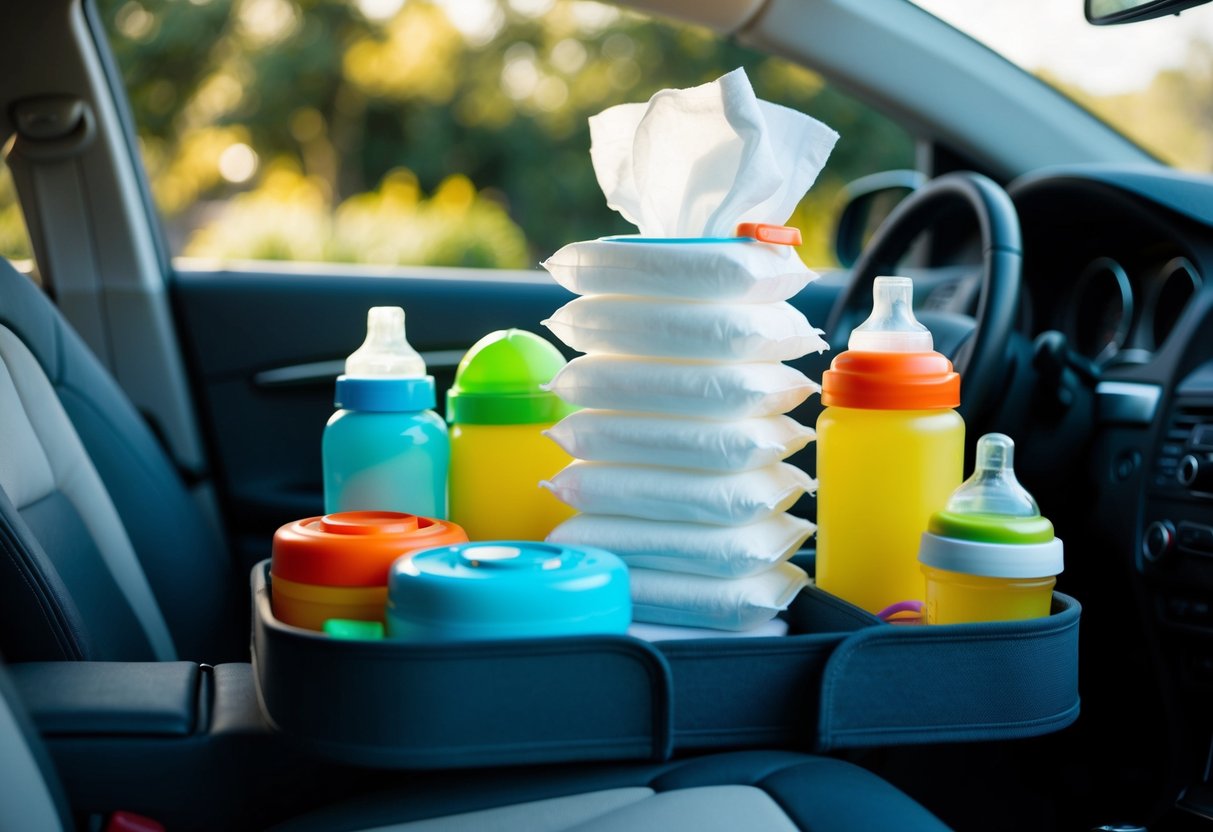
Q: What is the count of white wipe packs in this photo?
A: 7